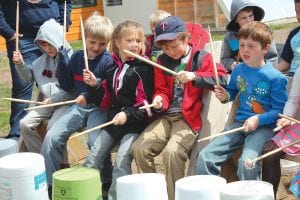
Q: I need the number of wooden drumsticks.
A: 13